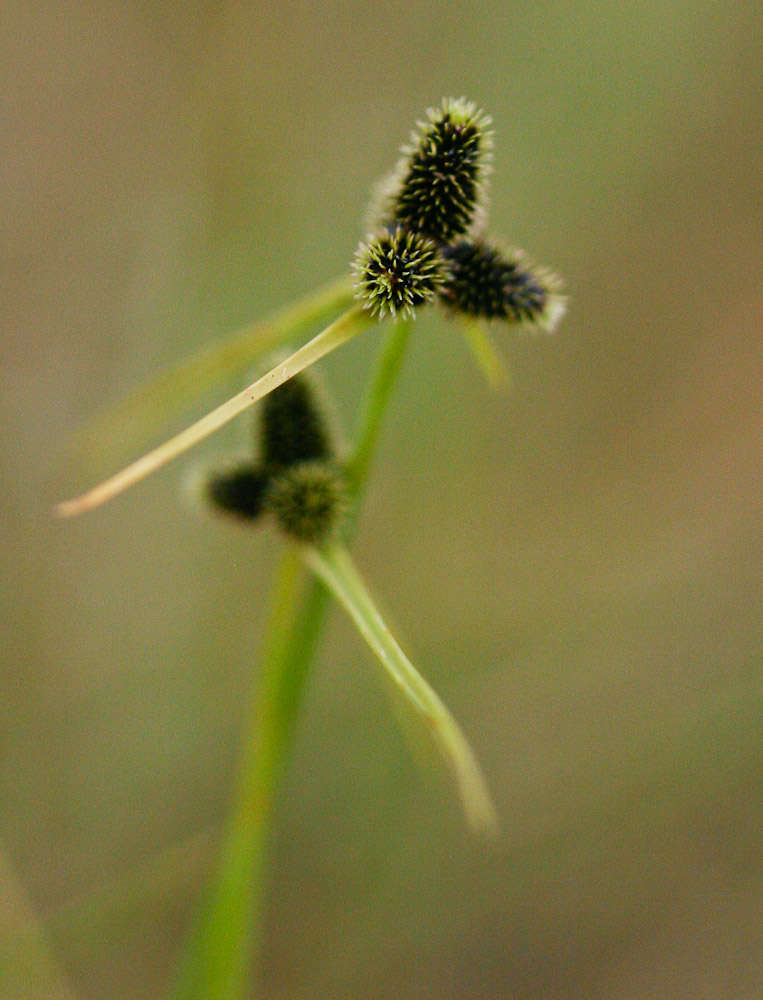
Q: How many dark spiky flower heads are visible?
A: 6